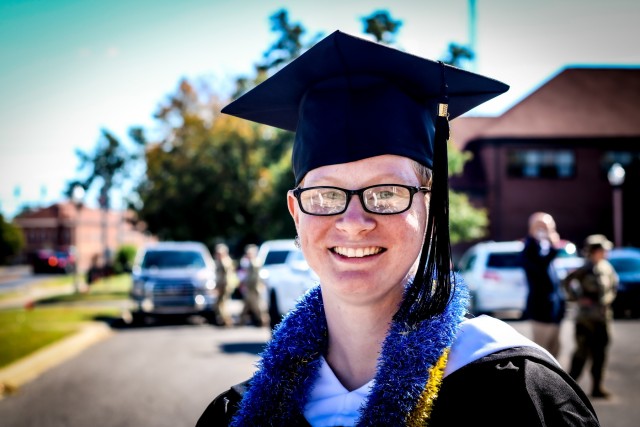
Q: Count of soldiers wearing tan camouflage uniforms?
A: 3